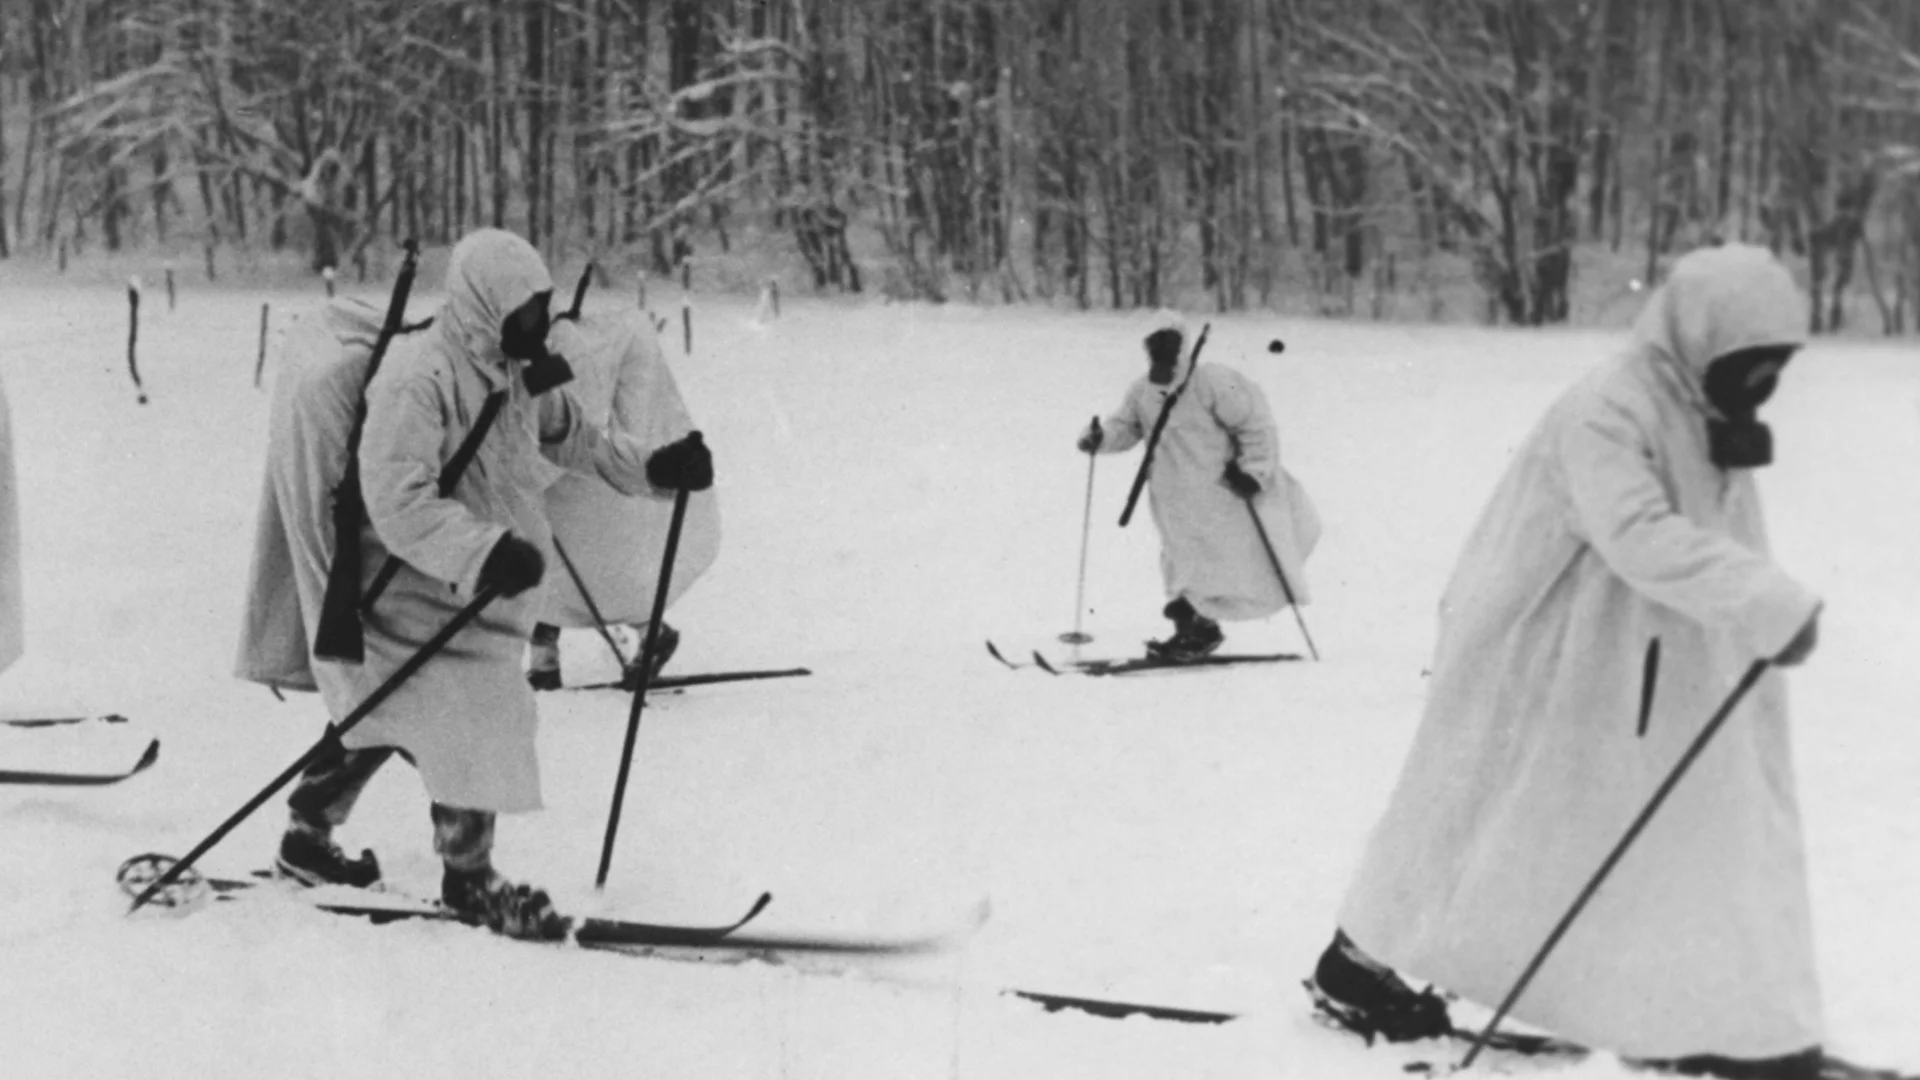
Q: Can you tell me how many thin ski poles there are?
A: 6